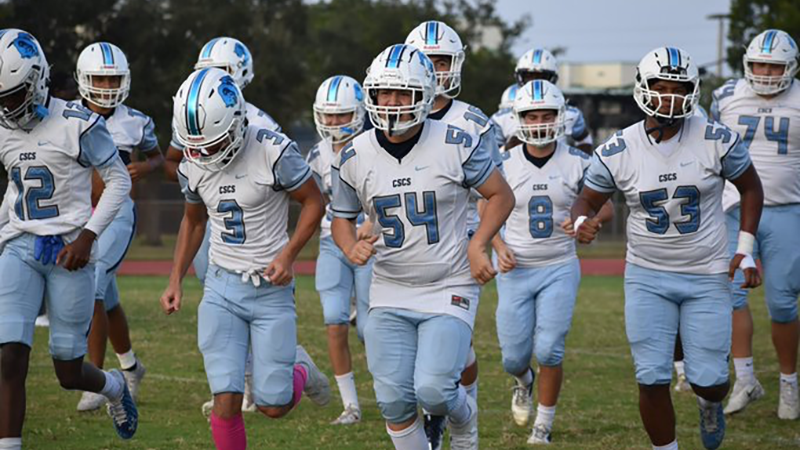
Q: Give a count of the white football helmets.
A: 12